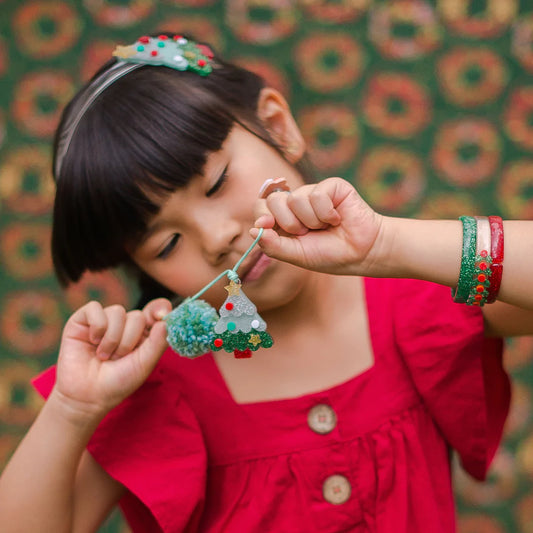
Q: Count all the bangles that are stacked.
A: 3